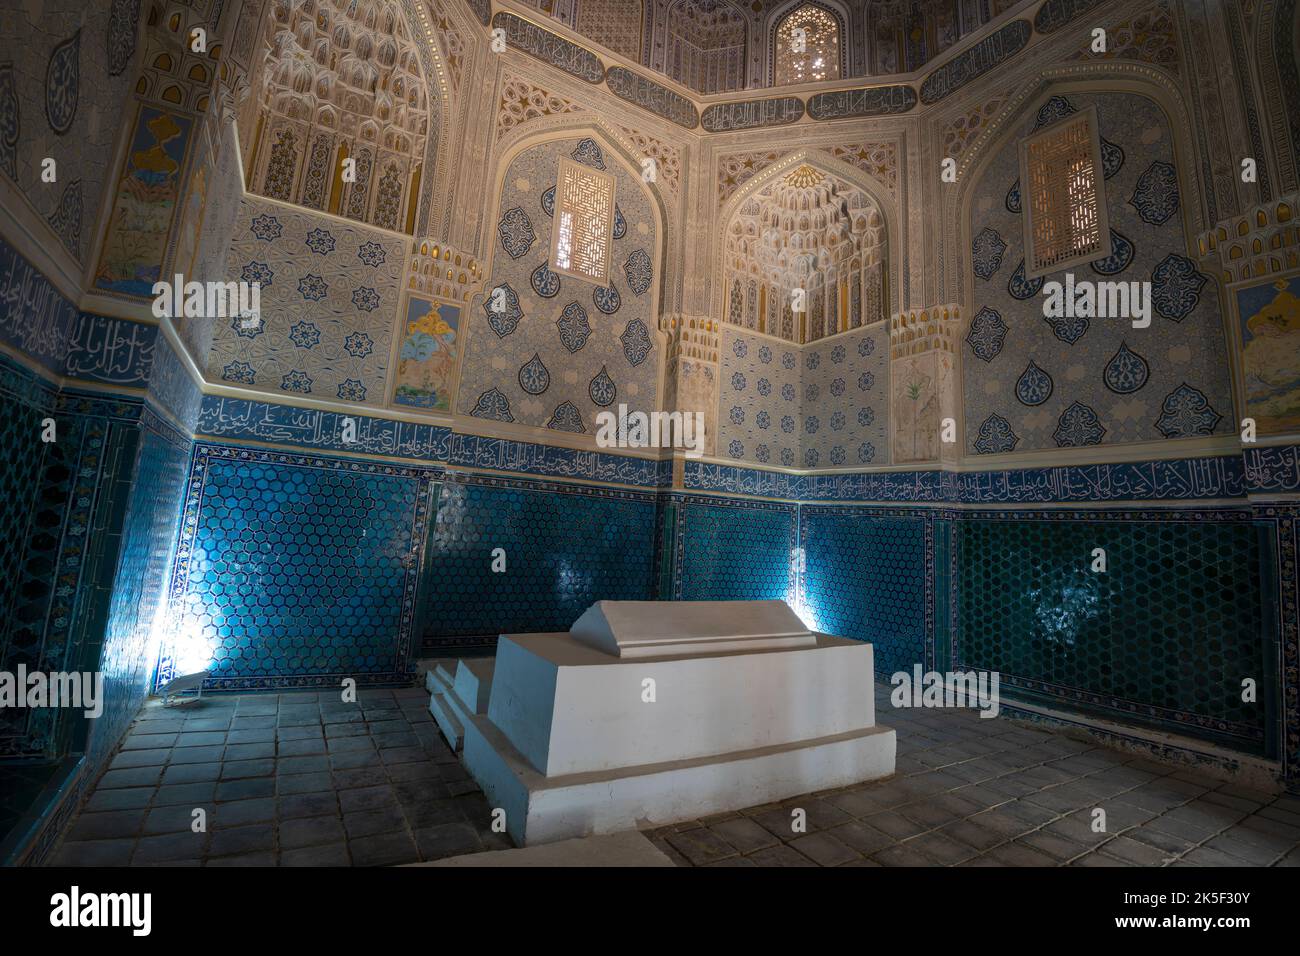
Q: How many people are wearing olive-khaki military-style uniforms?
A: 0